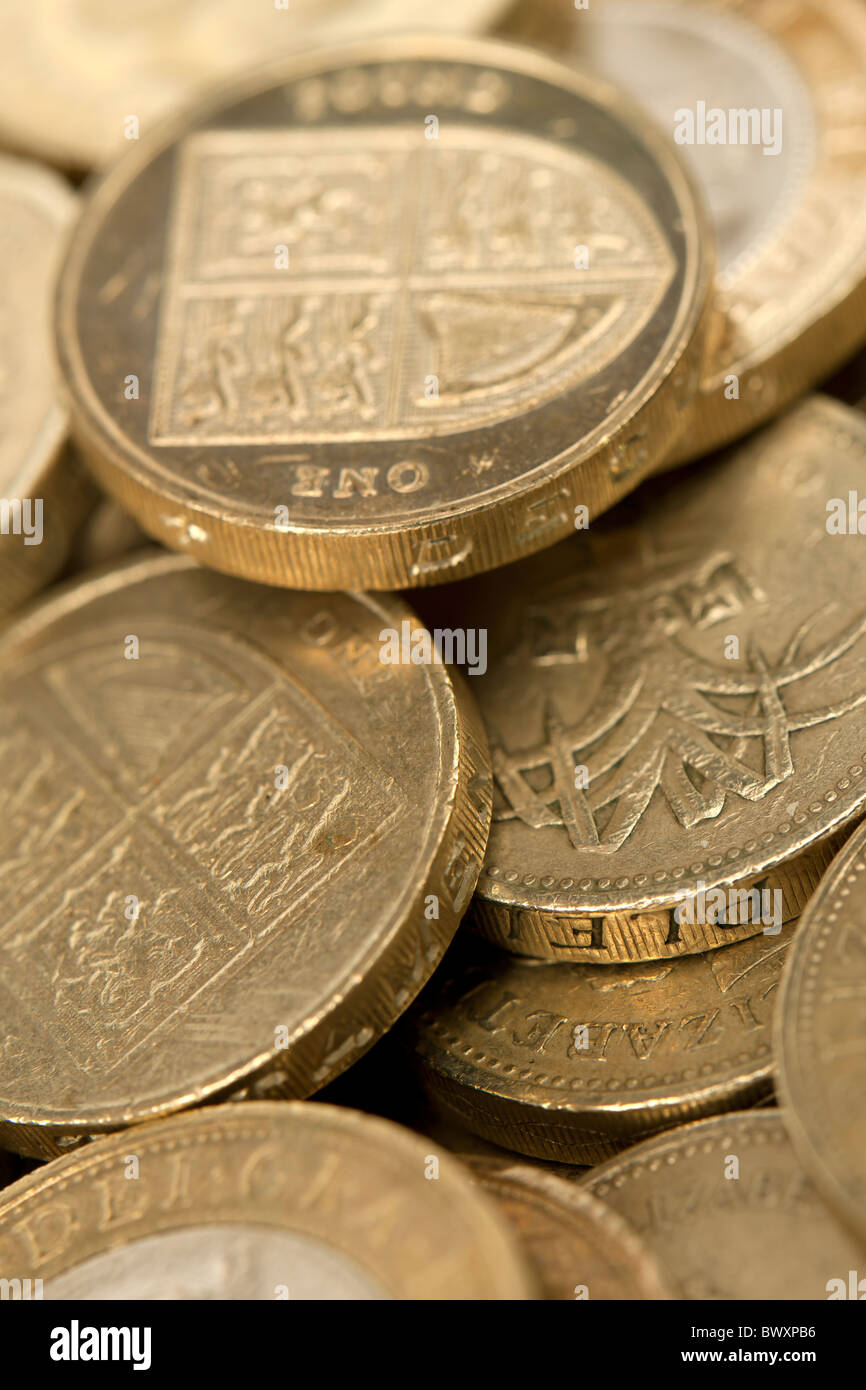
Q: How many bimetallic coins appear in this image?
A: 2